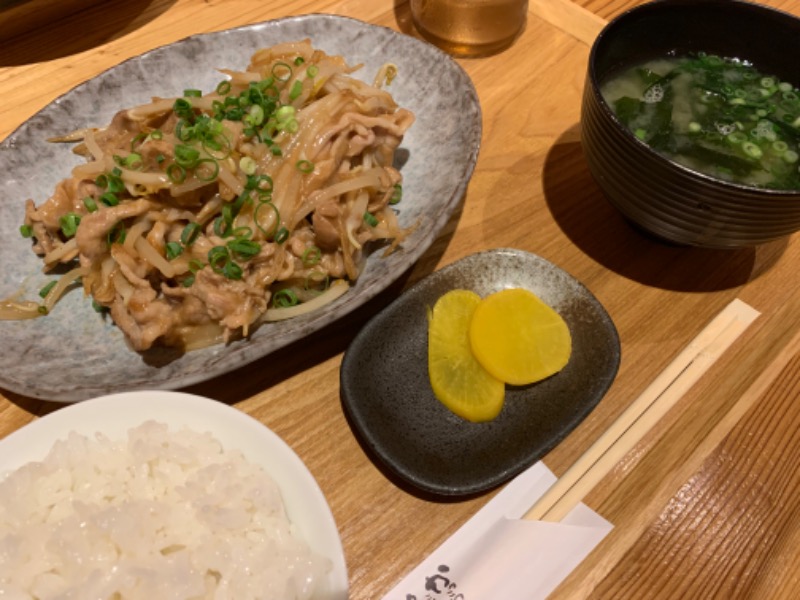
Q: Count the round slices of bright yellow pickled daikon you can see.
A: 2